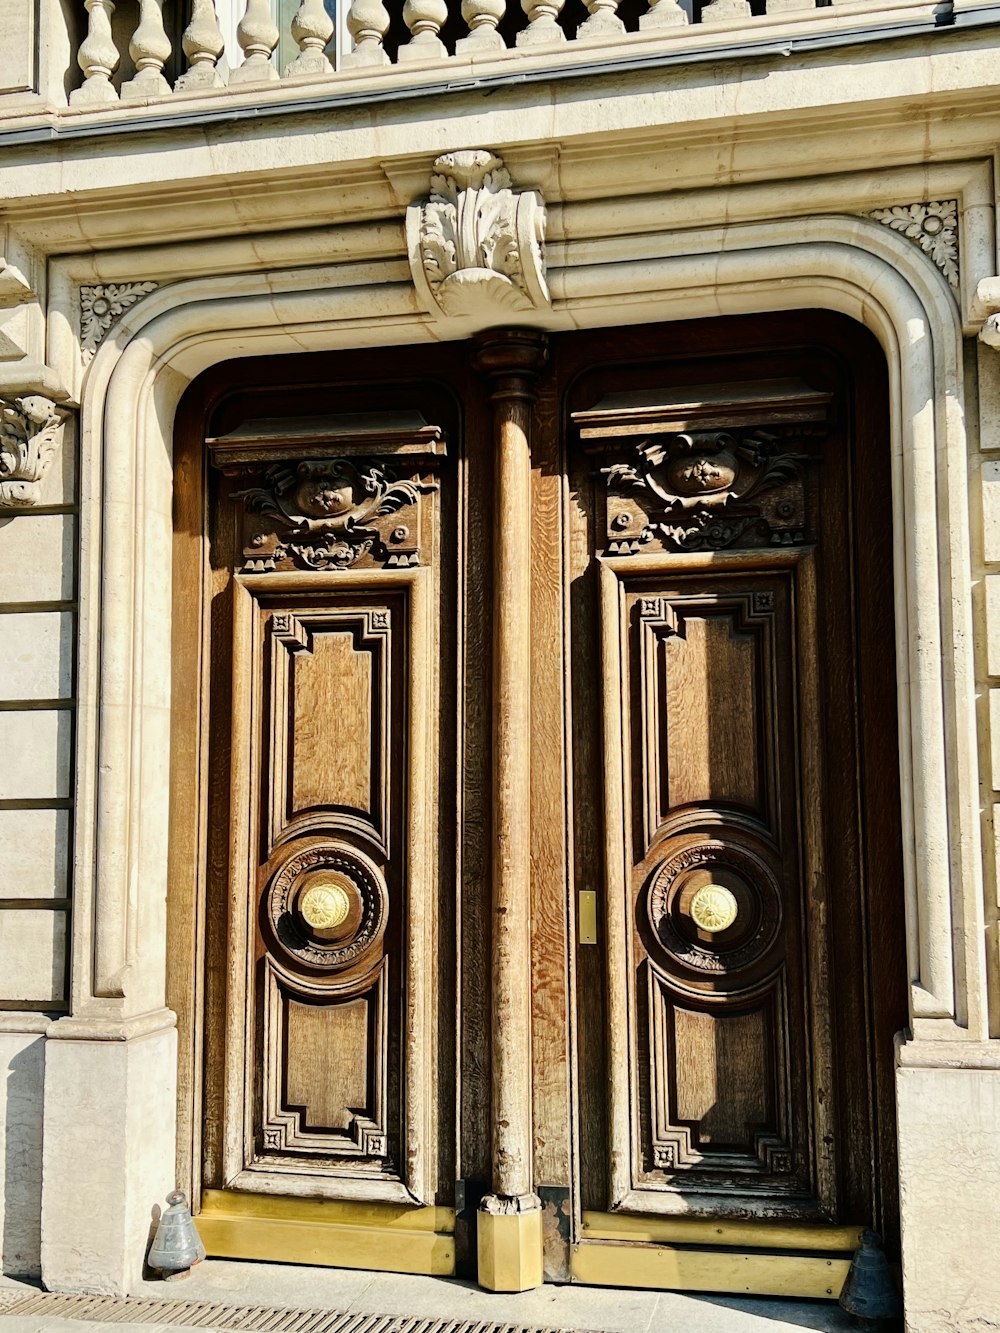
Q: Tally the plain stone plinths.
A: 2